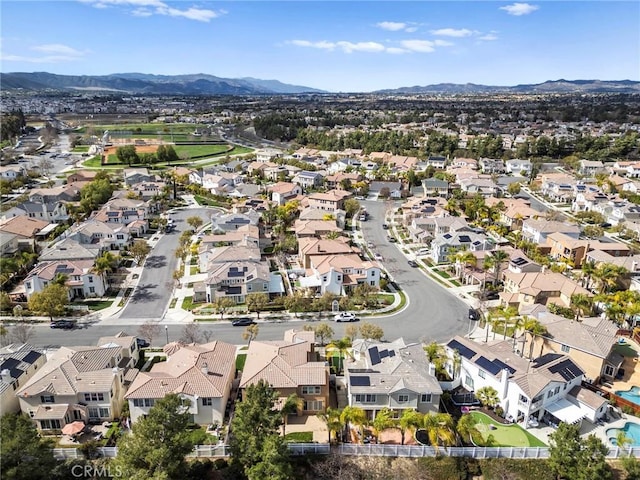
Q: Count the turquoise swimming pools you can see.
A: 2